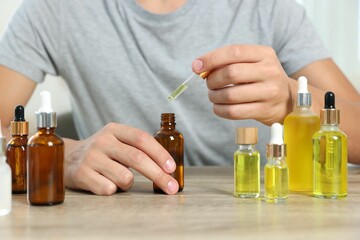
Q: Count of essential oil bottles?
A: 8